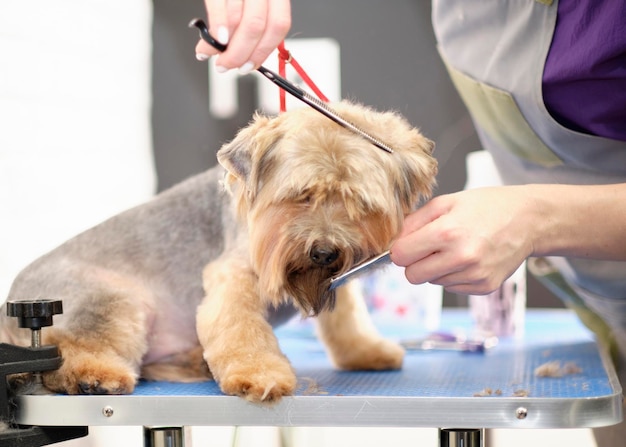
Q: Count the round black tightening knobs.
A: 1